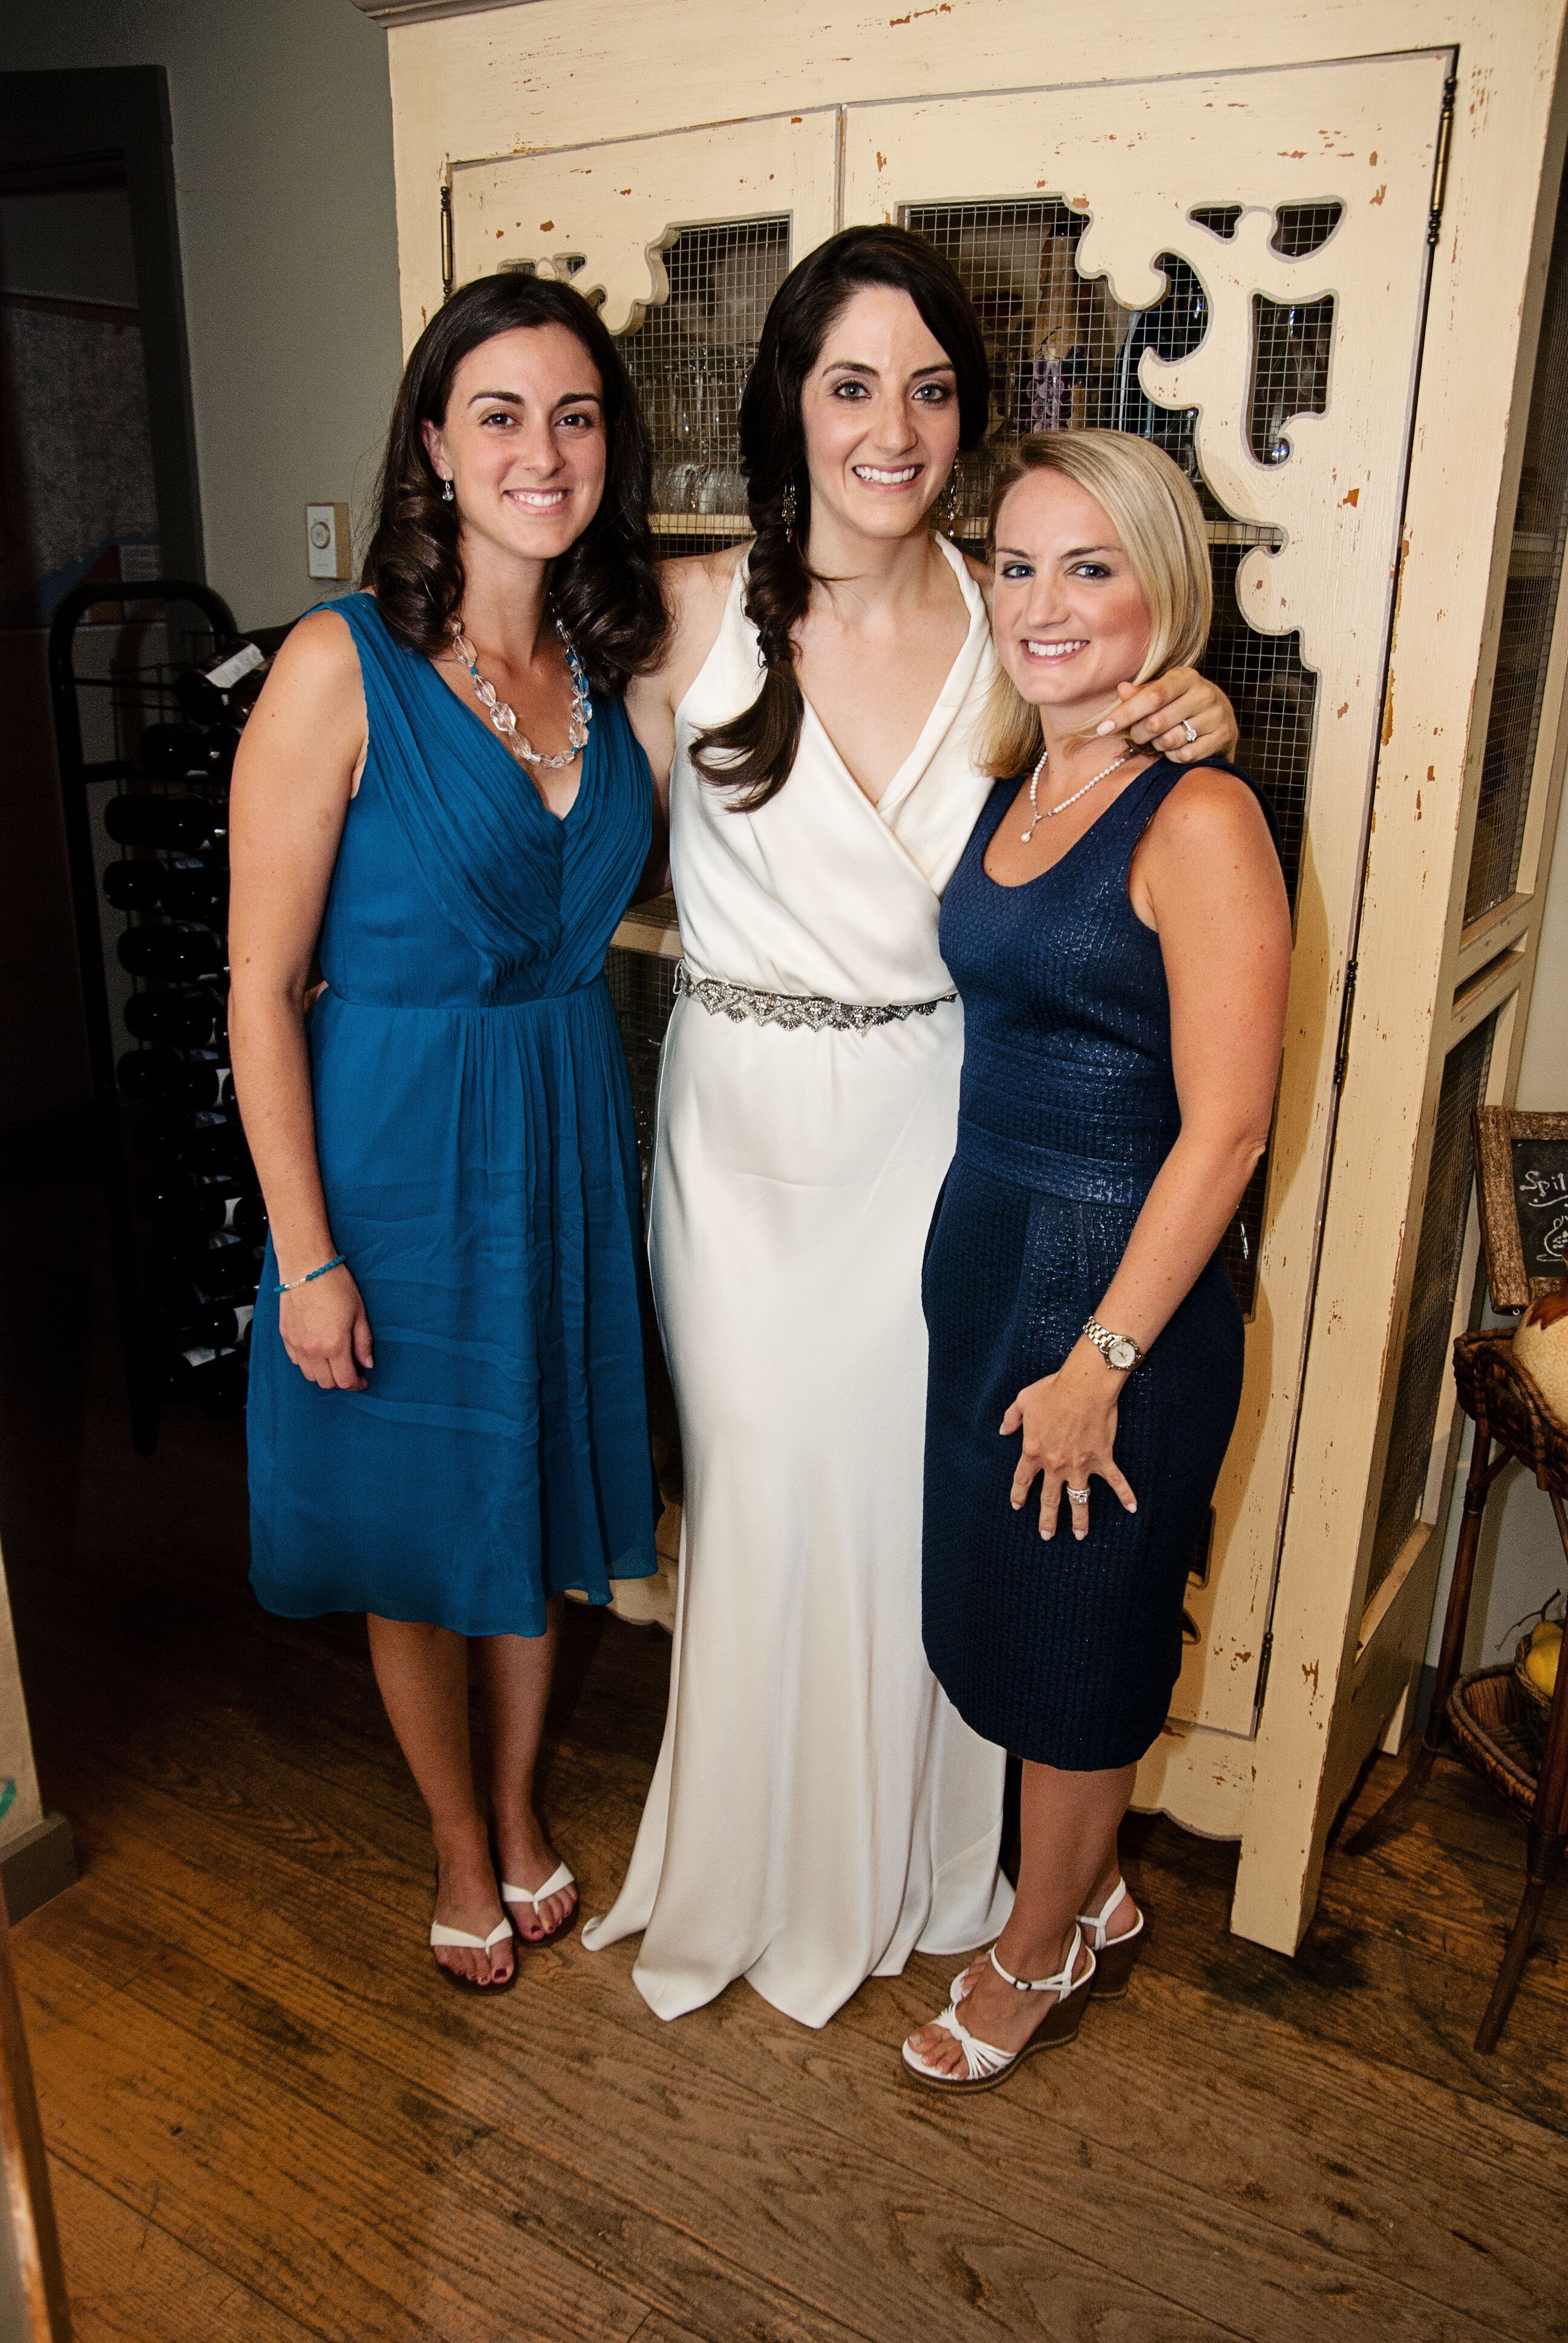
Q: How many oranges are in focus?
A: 0